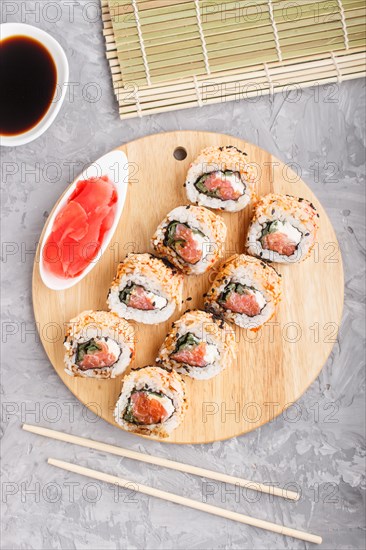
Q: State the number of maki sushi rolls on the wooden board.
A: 8